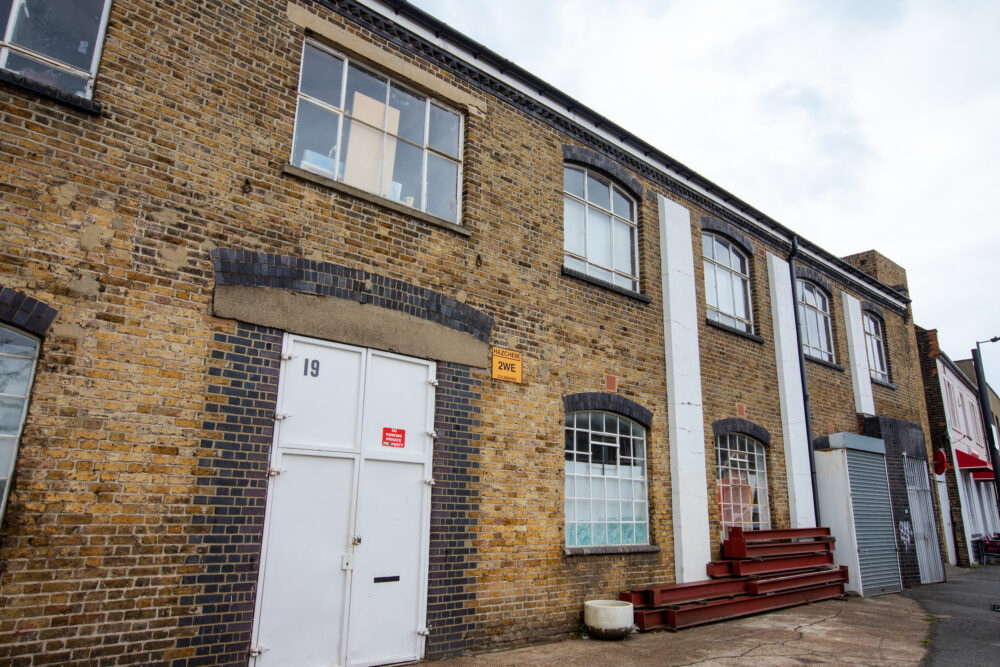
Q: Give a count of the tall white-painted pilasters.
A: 3